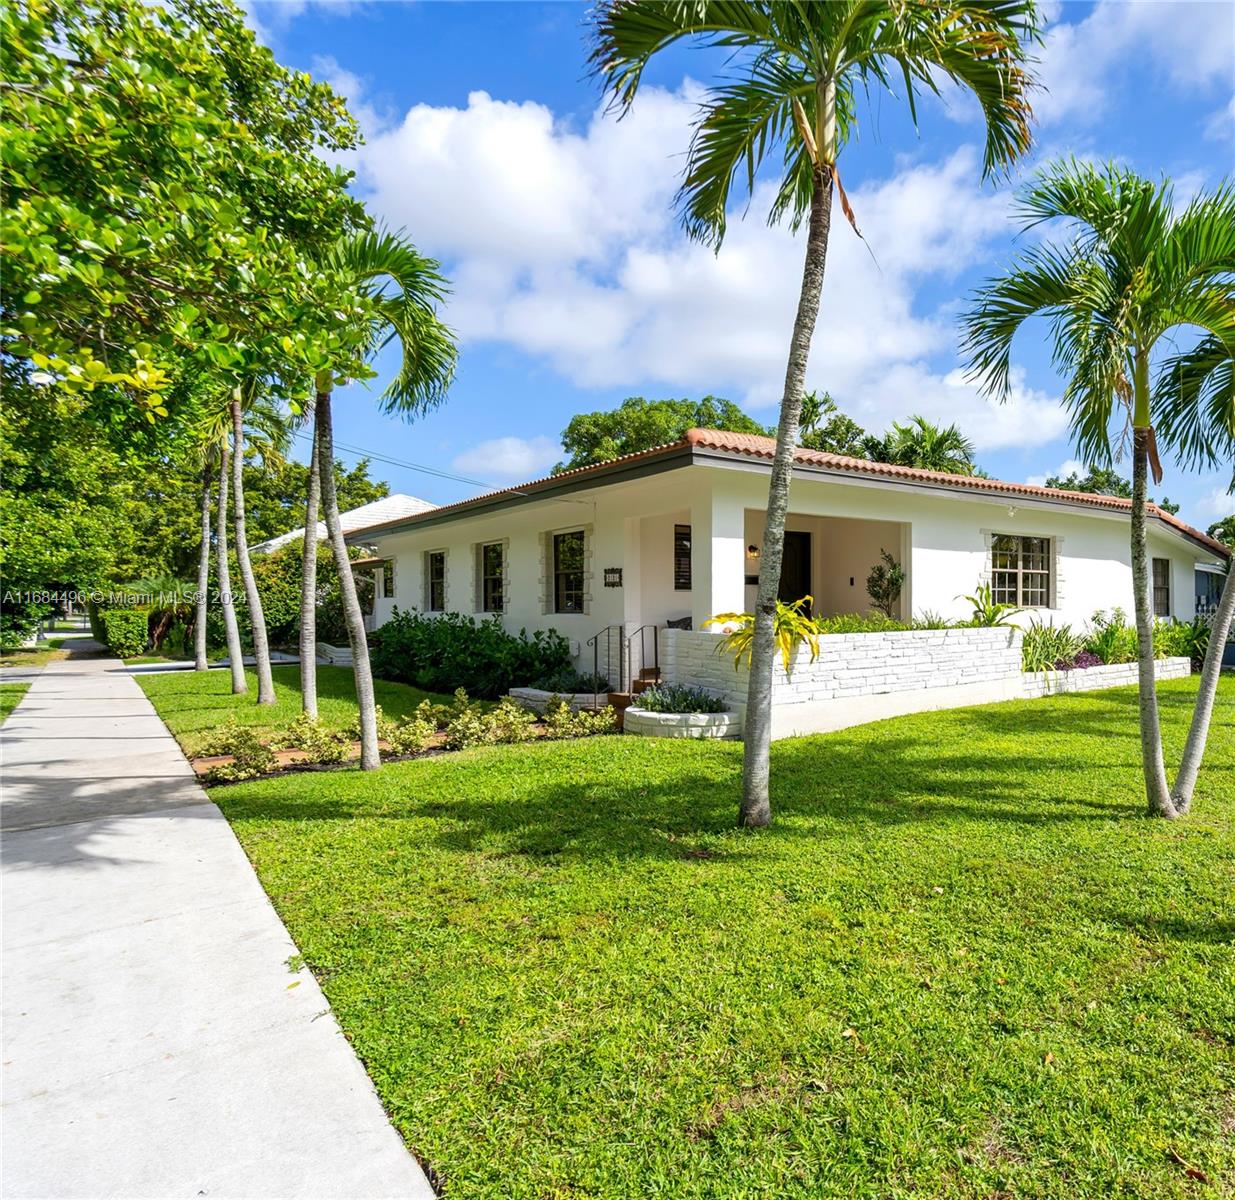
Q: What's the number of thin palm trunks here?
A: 8